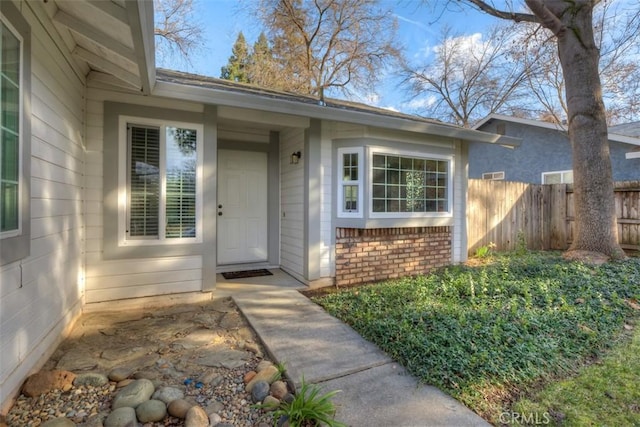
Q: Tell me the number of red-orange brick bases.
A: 1